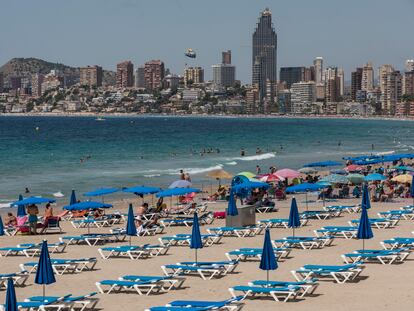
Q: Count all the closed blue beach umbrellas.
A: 13